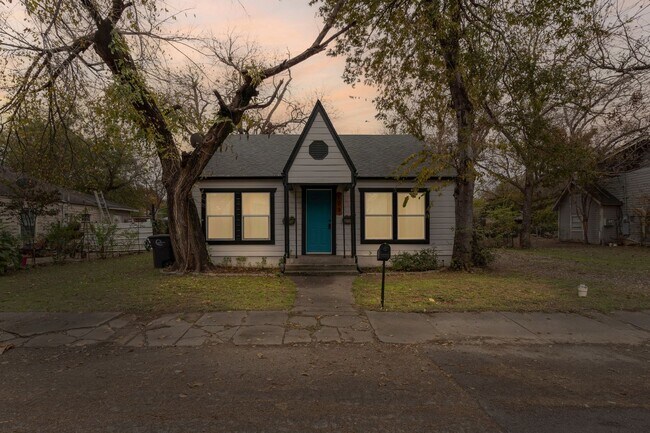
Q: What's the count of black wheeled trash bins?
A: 1